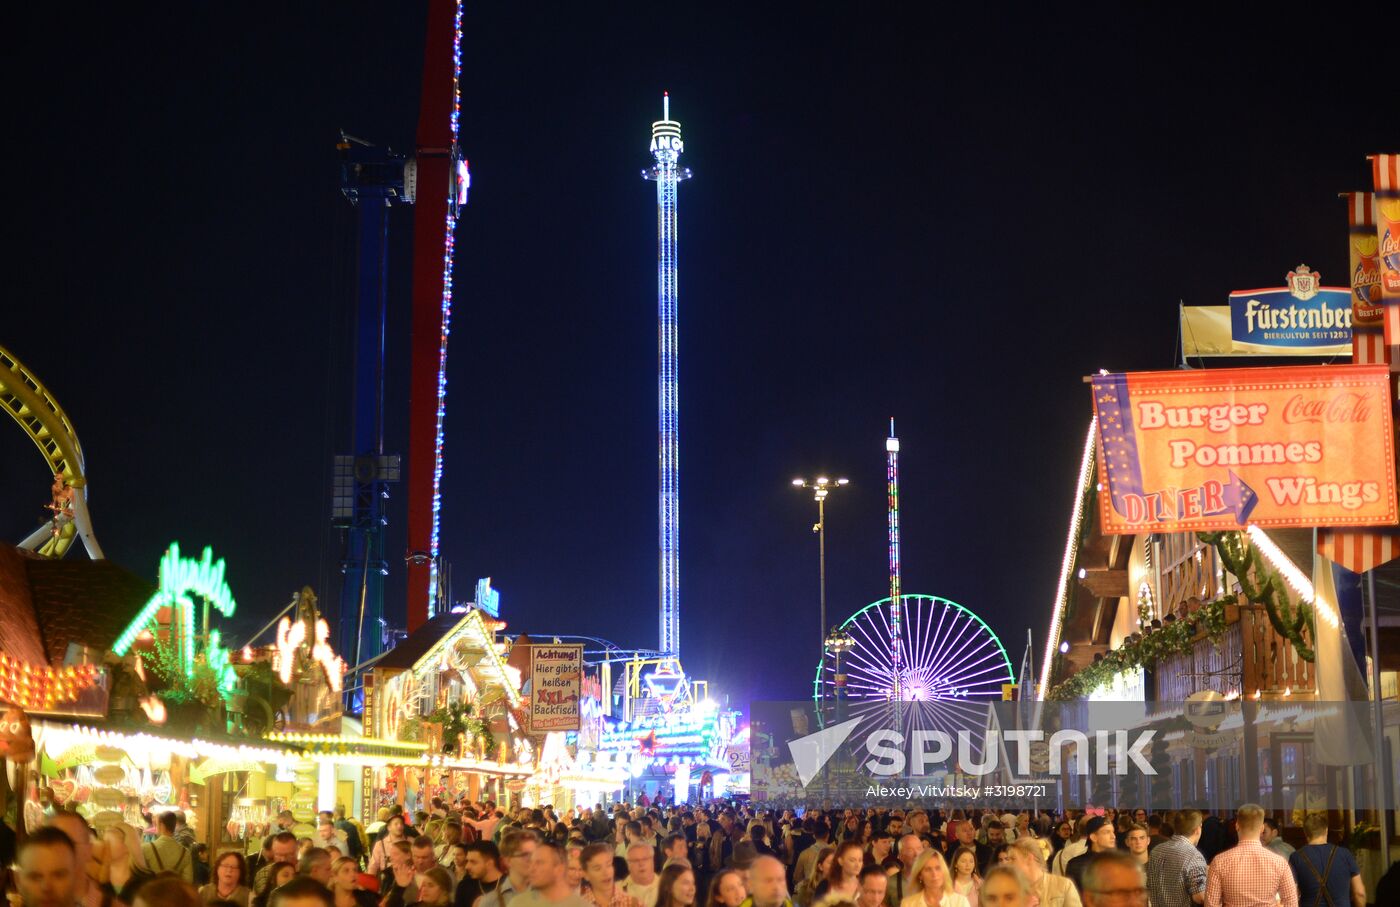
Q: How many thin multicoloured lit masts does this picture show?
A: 1